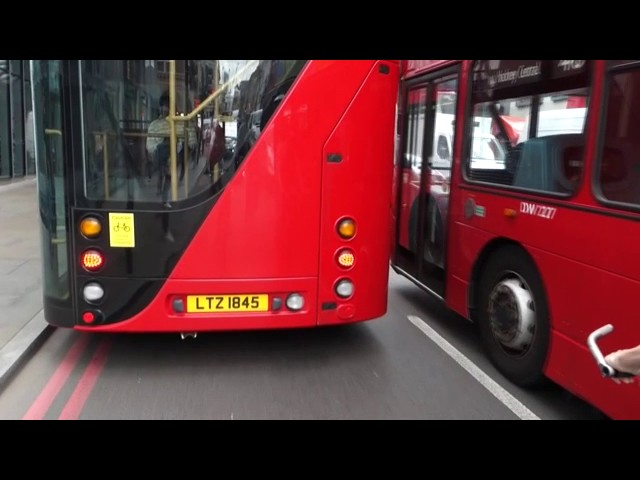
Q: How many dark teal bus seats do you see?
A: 1